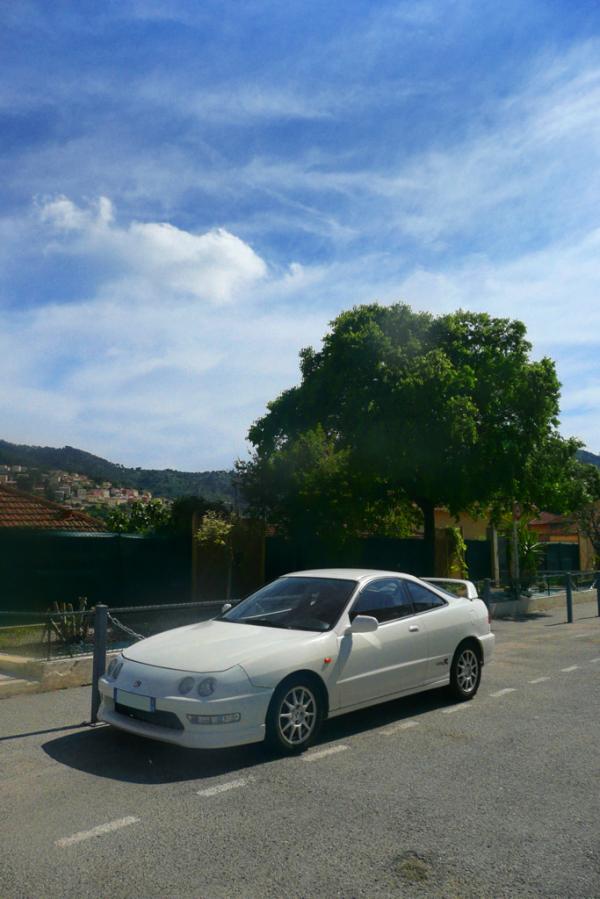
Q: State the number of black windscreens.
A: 1